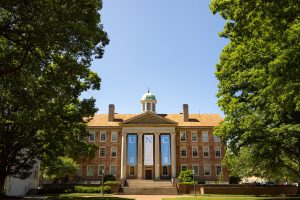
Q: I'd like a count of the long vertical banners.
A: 3